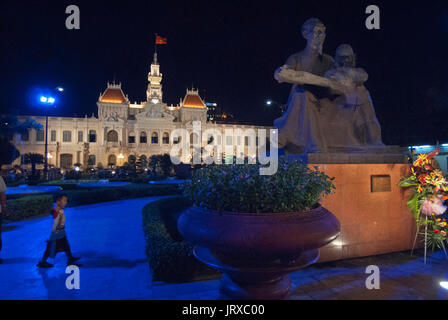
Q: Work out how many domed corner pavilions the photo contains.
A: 2